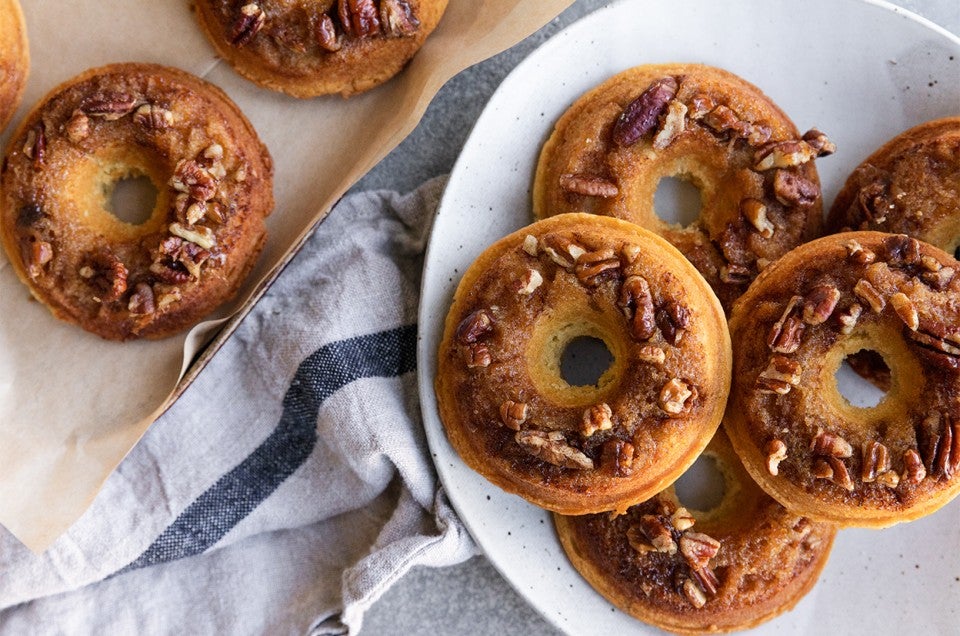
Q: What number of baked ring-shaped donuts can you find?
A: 8